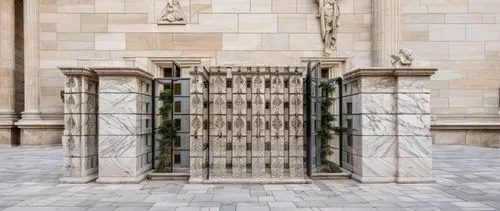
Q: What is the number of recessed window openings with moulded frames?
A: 2